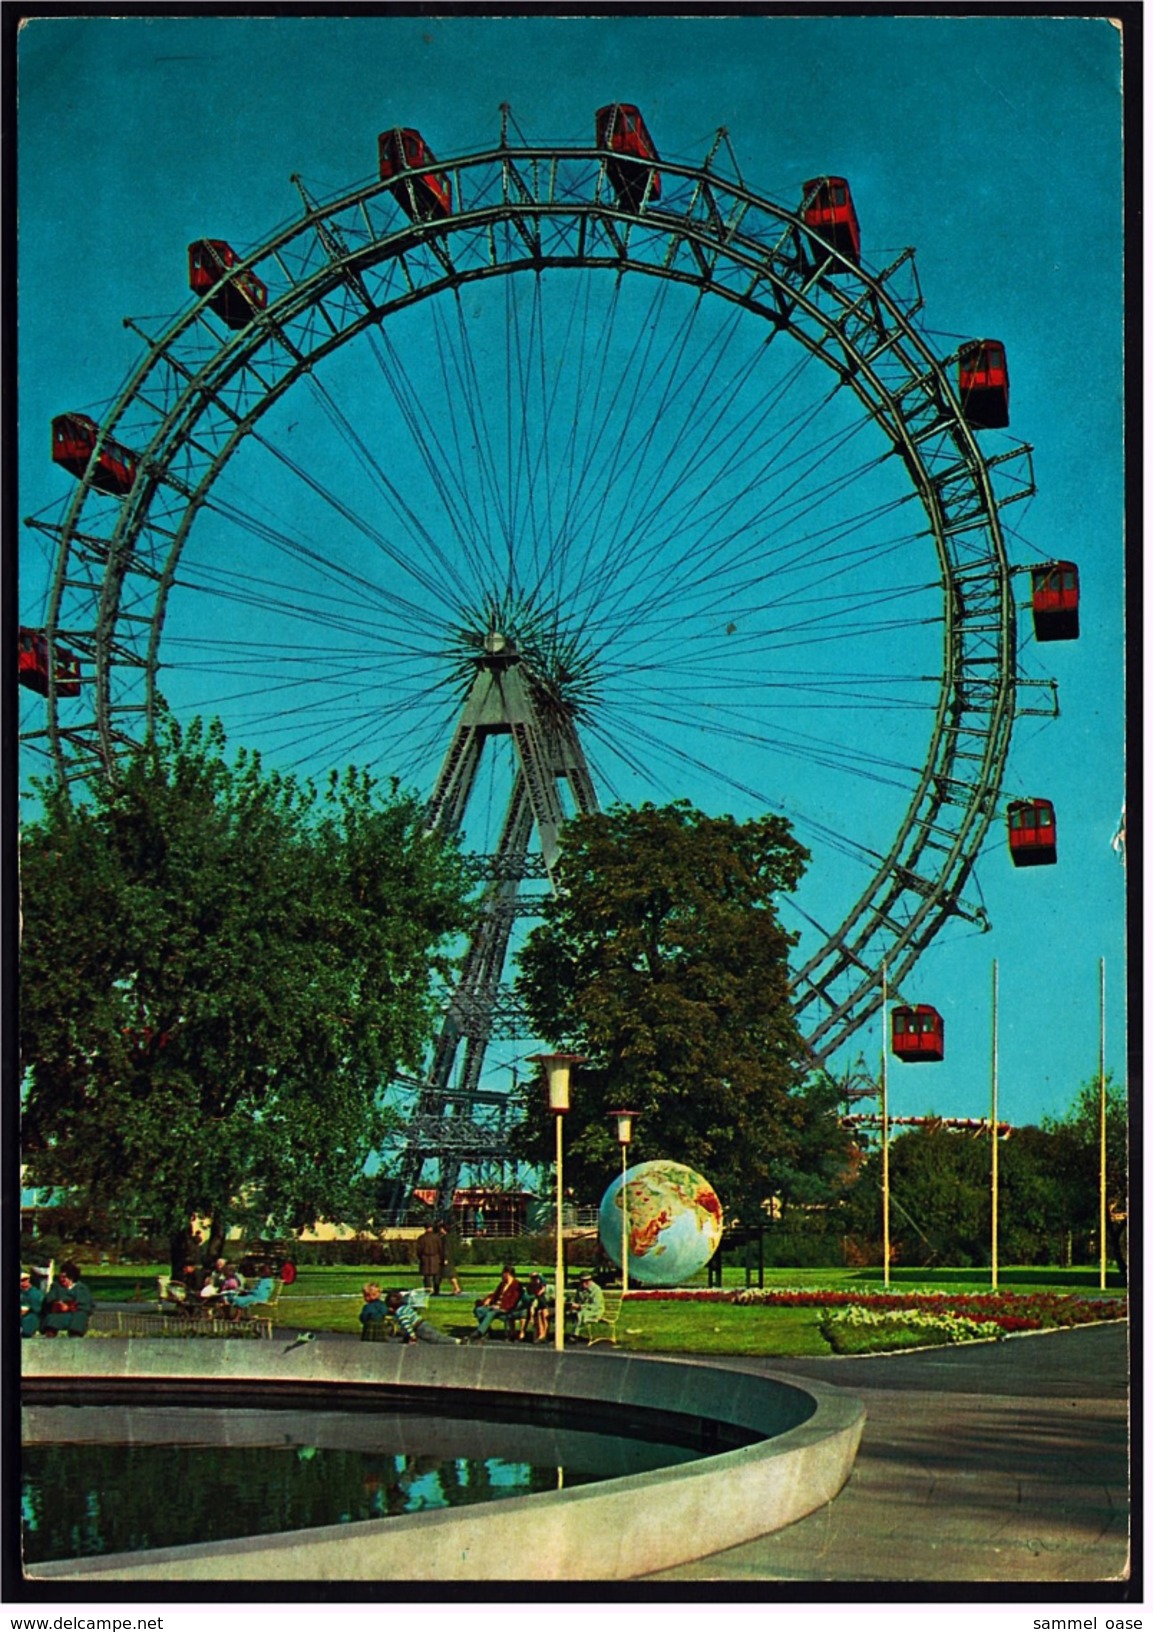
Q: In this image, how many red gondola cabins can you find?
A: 10